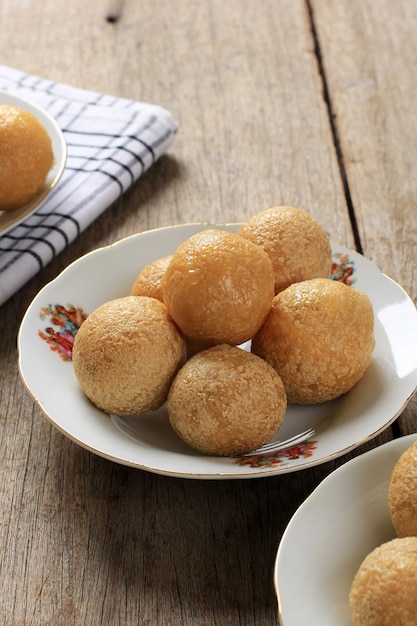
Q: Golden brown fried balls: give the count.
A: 9